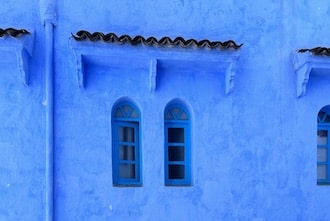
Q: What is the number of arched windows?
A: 3